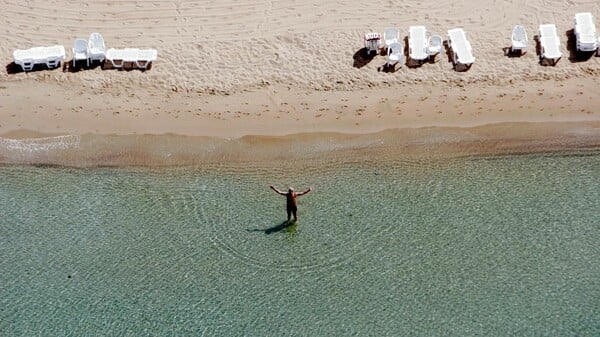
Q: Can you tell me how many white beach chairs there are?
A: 12